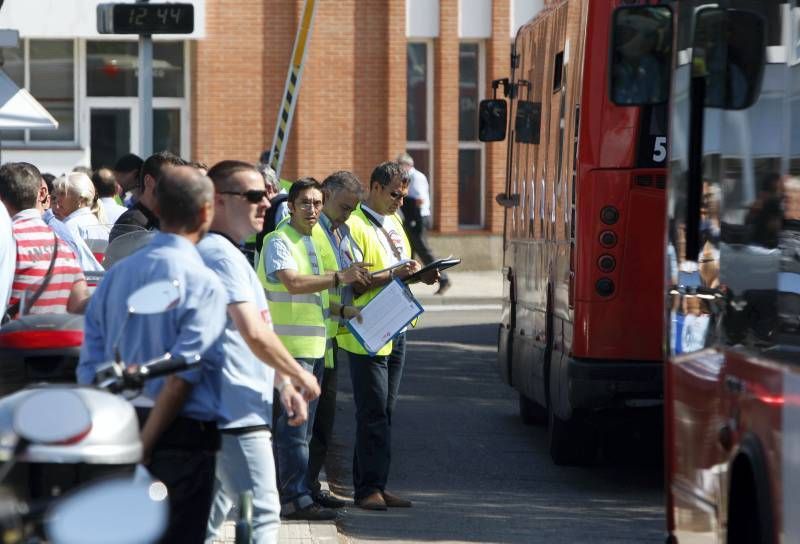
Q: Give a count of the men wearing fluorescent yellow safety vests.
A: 3